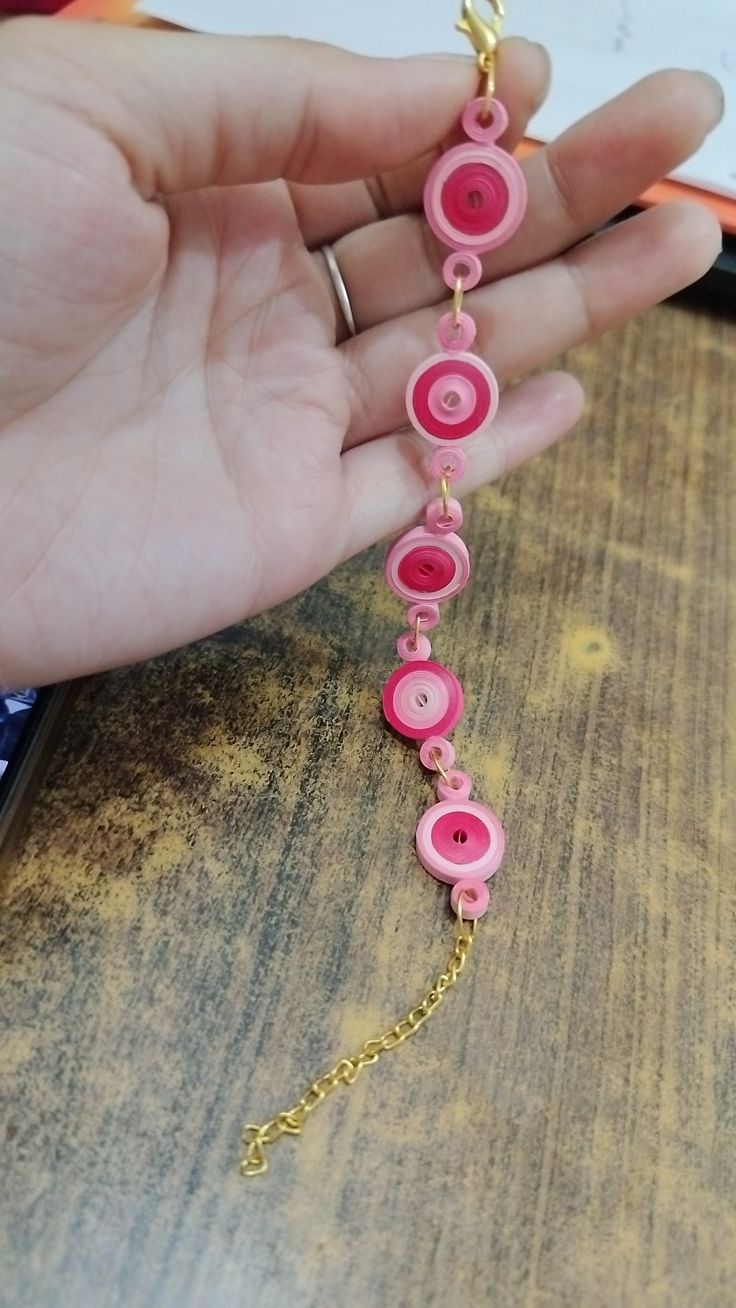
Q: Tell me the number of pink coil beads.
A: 15